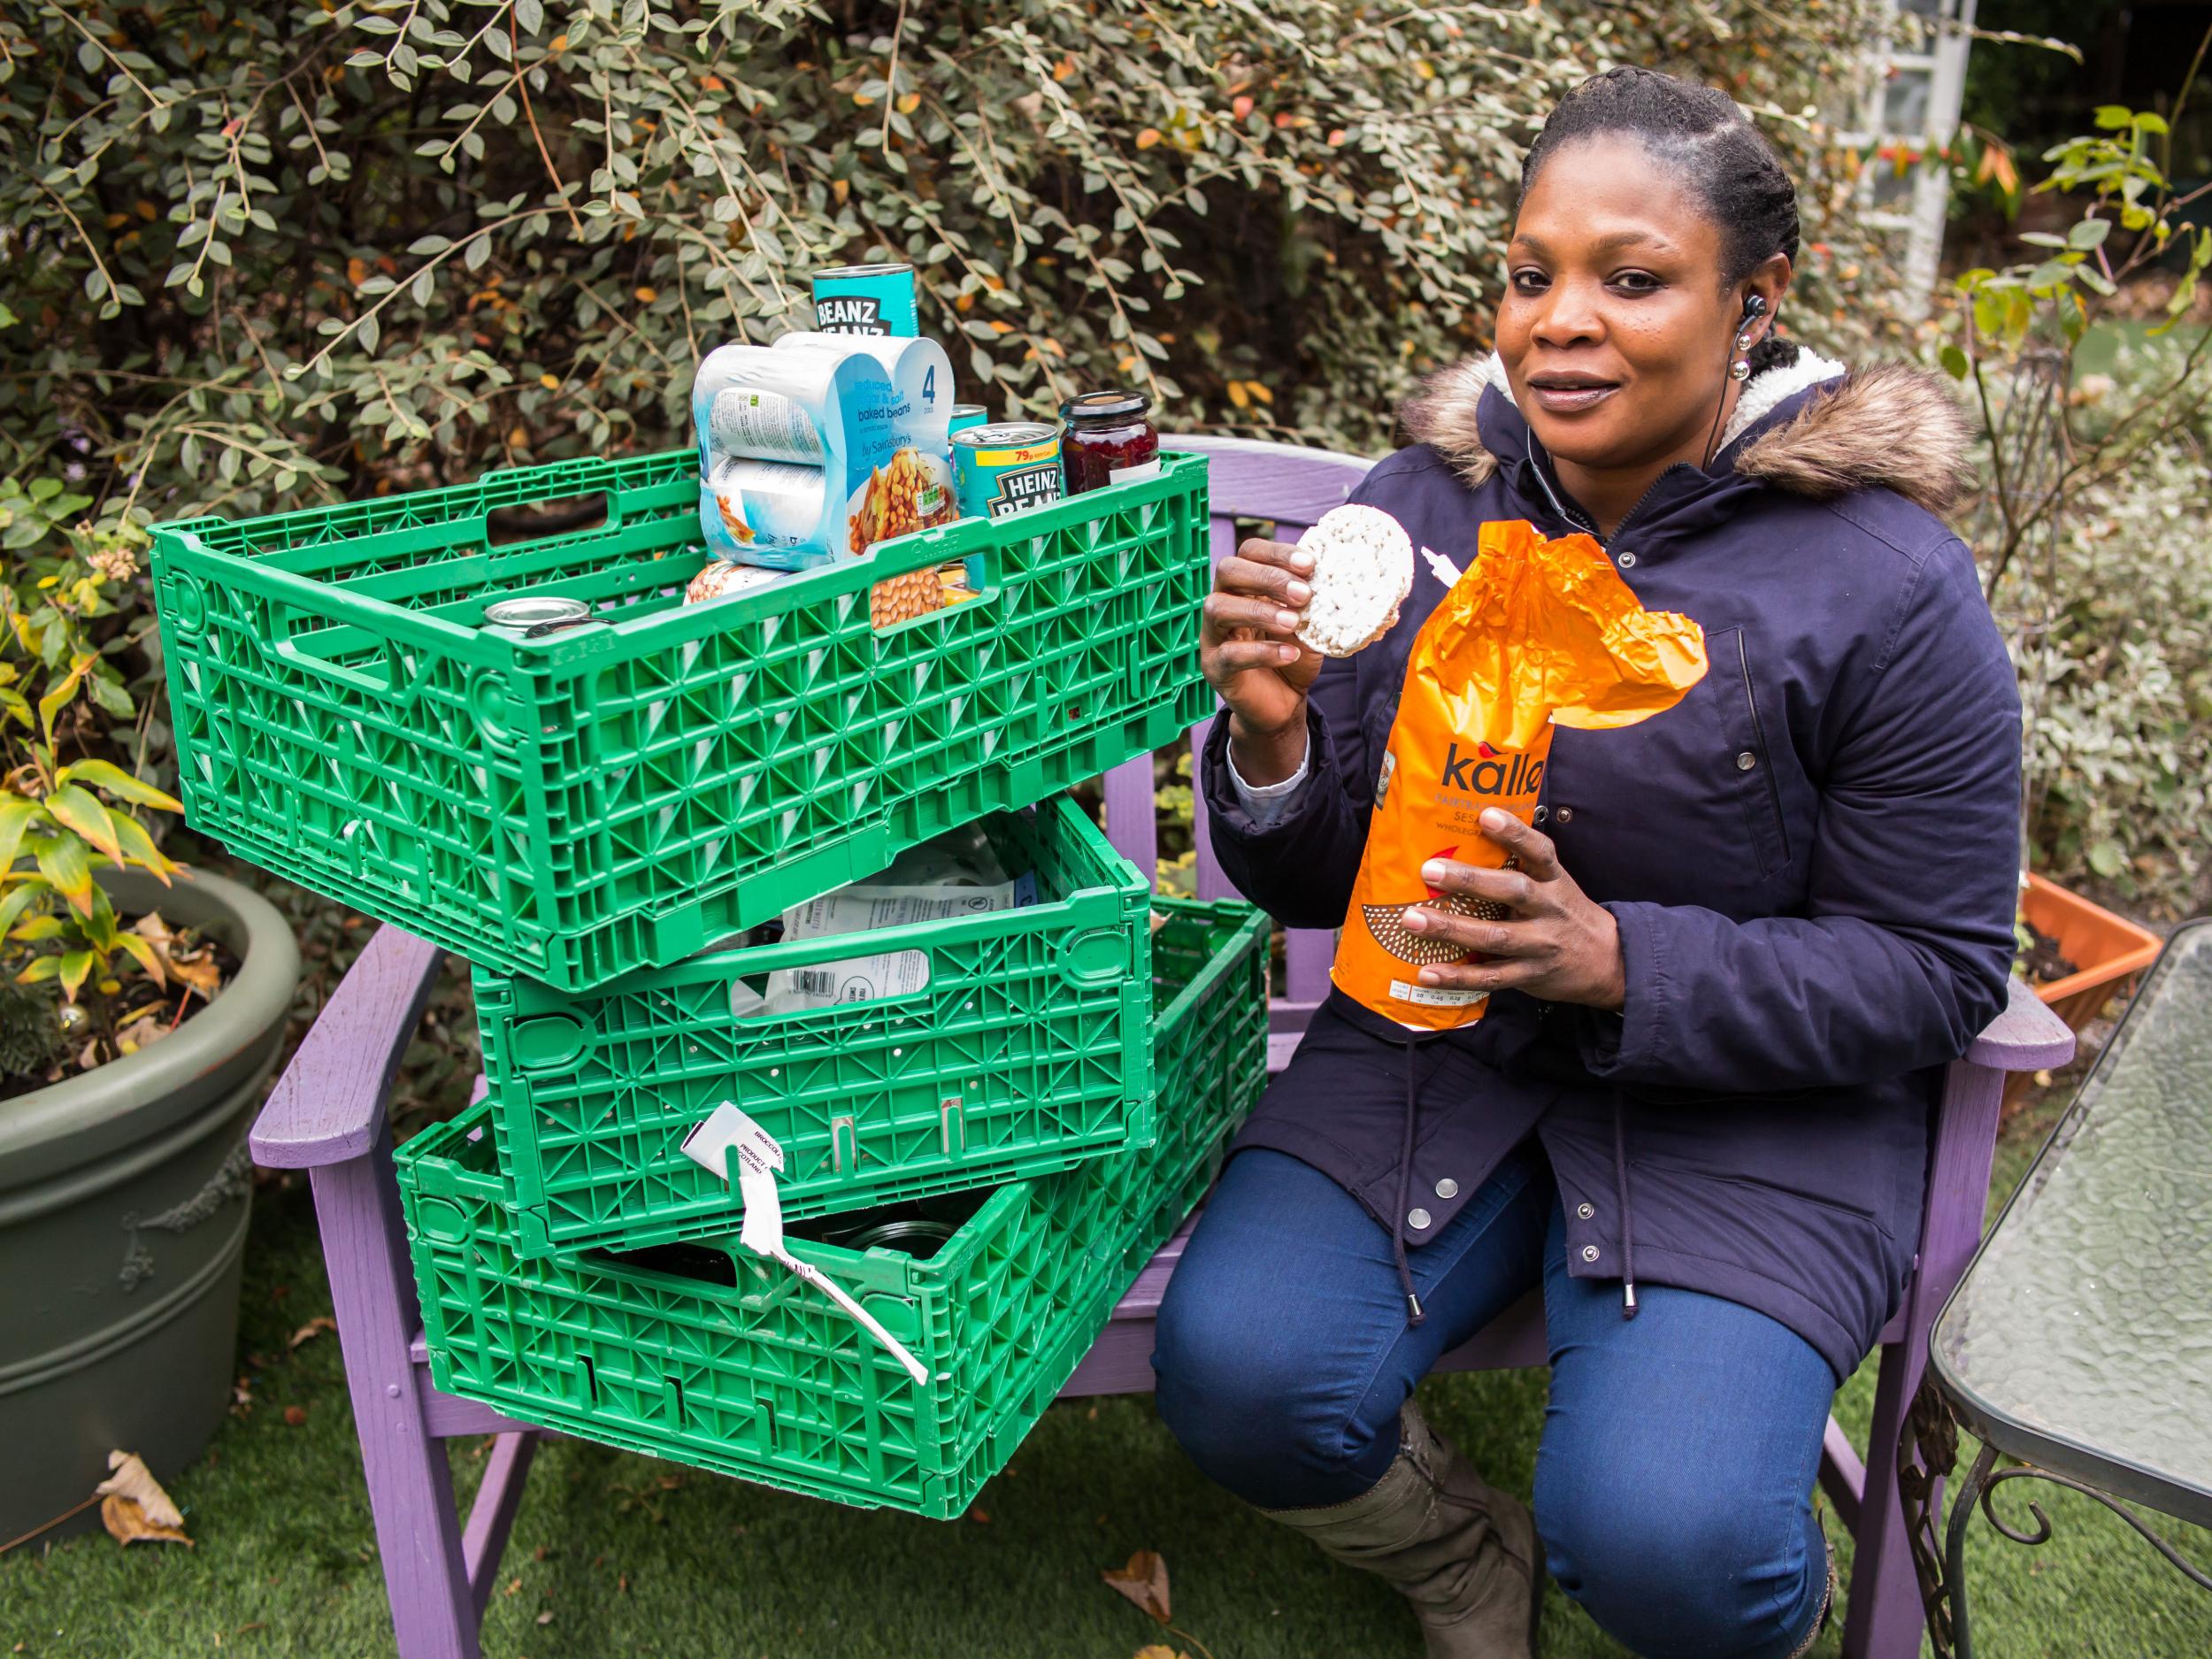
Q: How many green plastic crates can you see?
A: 3